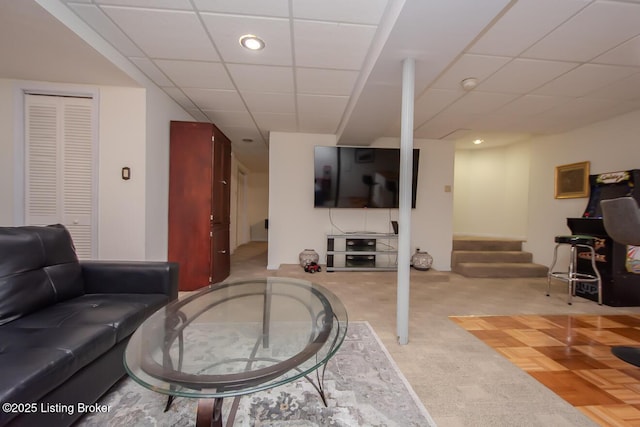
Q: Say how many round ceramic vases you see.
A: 2